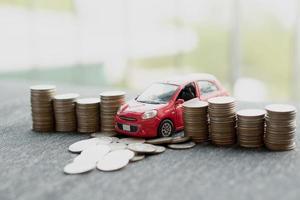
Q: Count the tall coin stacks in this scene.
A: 8